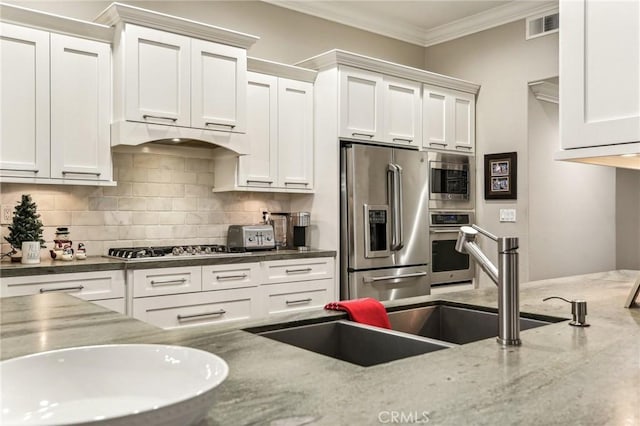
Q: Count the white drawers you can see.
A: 6